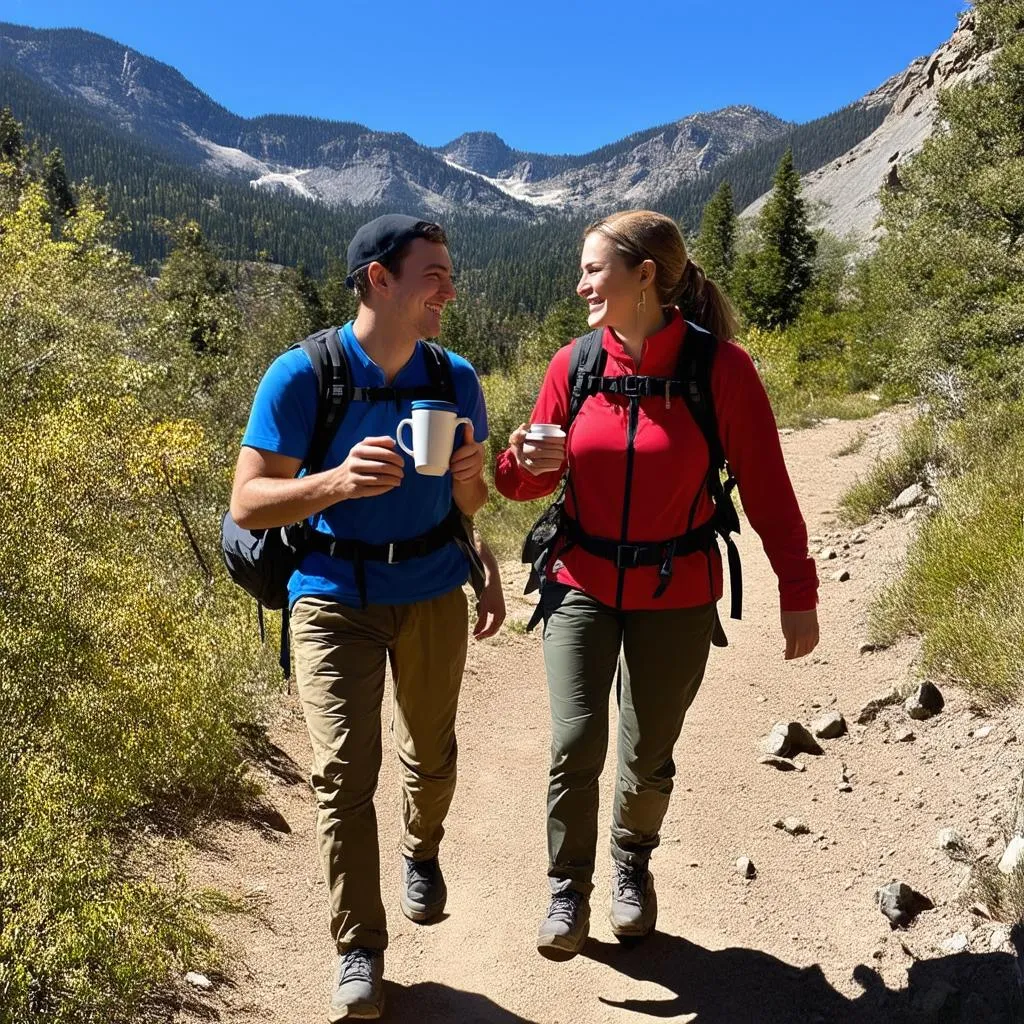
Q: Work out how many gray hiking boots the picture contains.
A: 4